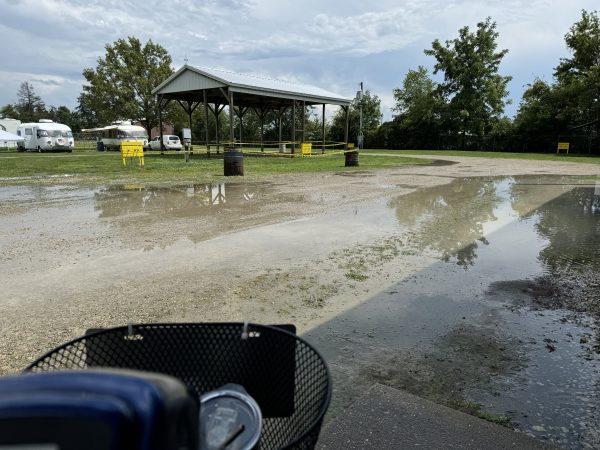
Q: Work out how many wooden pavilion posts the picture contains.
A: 12